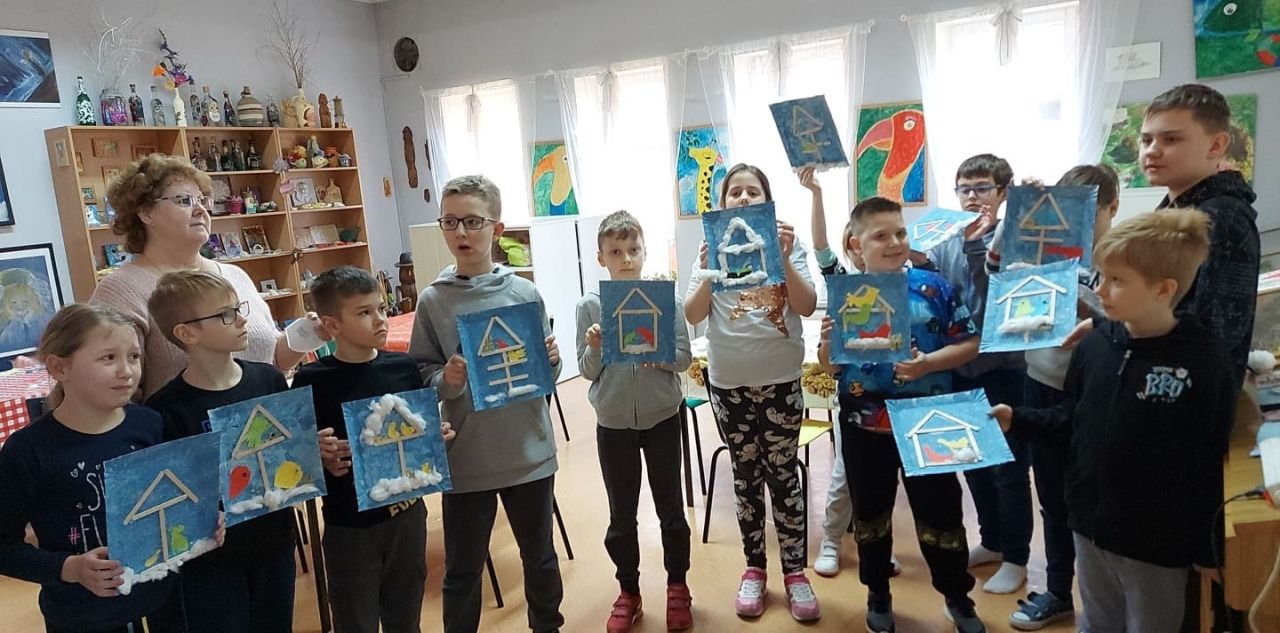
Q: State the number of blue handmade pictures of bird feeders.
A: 12